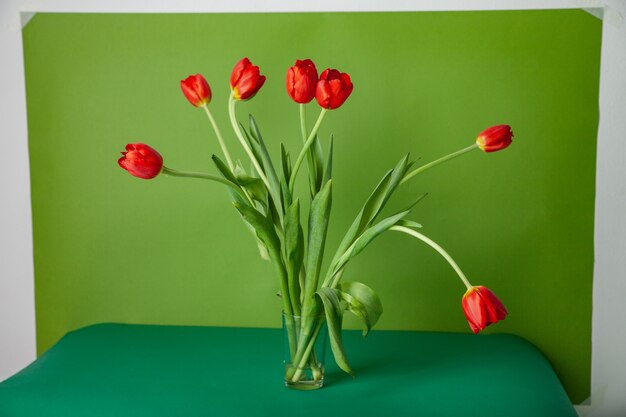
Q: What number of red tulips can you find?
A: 7